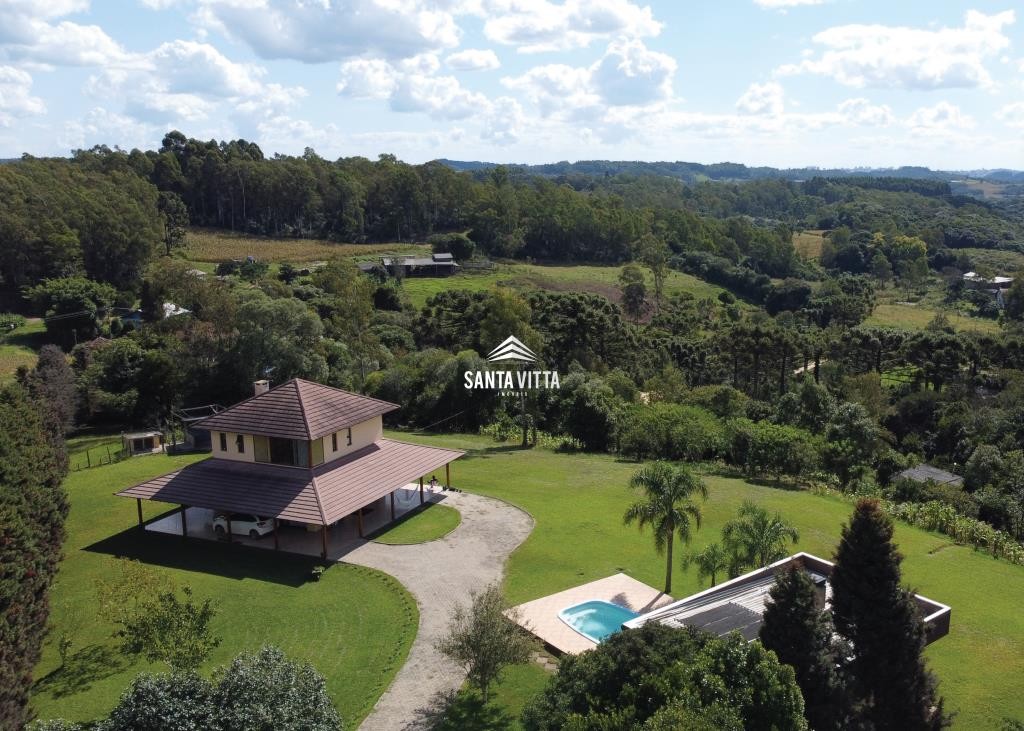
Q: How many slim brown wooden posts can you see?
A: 9